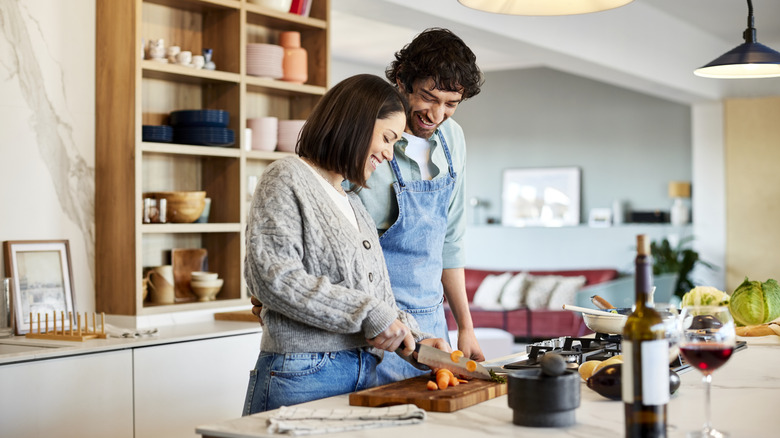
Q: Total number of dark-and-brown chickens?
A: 0